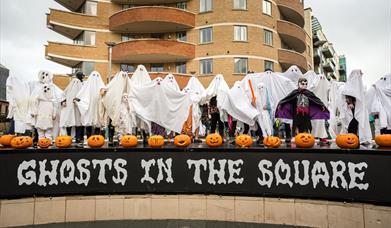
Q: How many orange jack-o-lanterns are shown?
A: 14